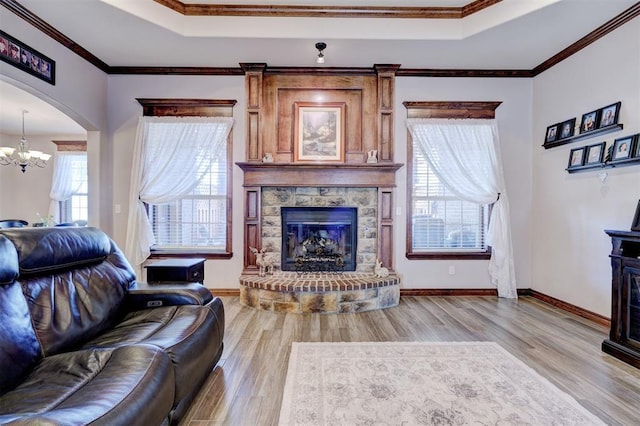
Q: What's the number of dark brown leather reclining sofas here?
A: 1